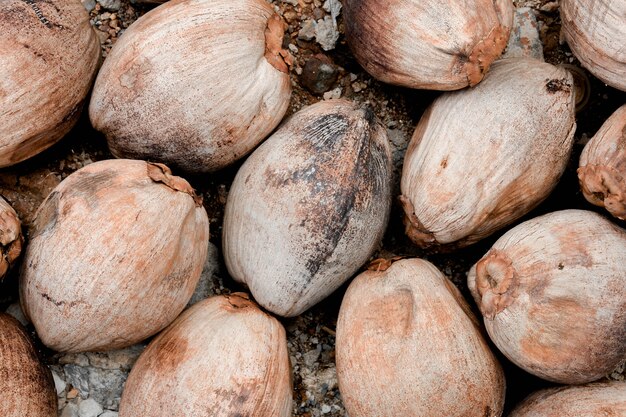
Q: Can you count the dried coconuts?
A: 14